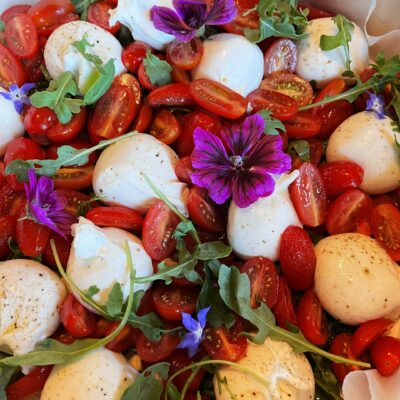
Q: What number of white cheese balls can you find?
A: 13